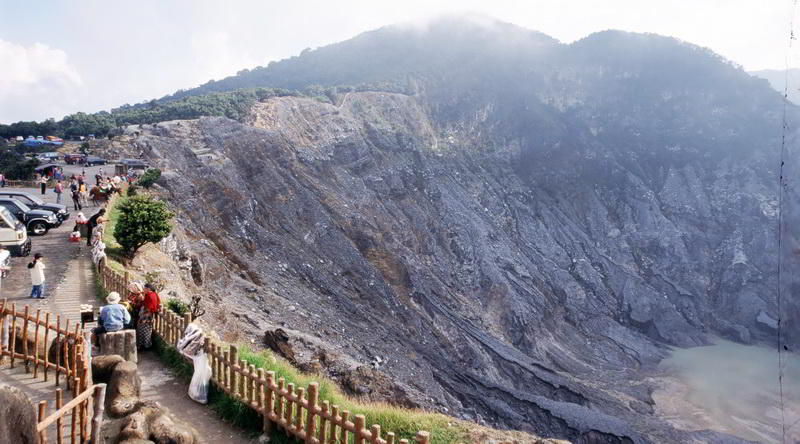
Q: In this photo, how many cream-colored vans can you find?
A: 1